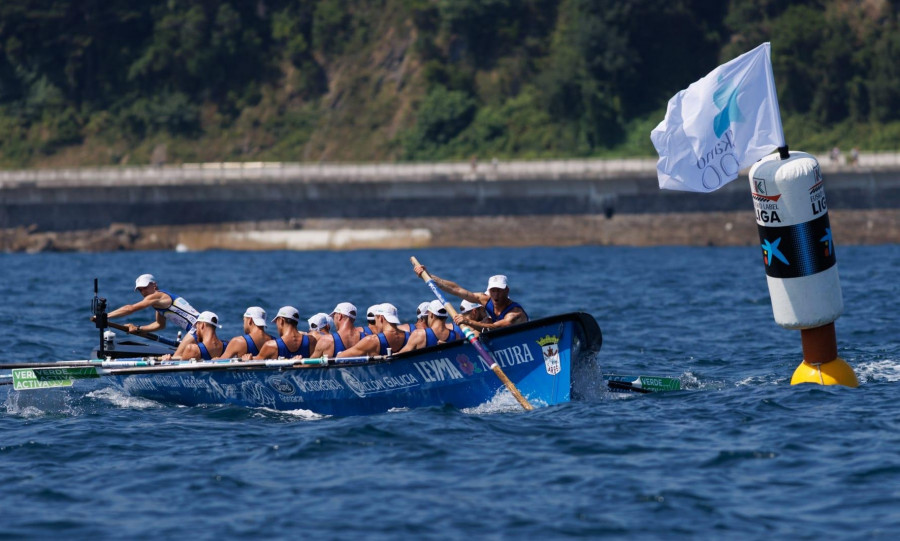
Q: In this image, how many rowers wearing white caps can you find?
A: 12